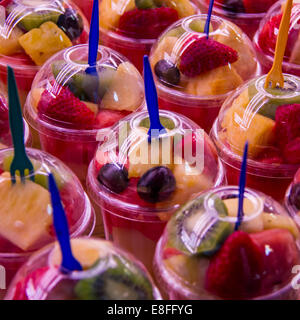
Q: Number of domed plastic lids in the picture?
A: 13